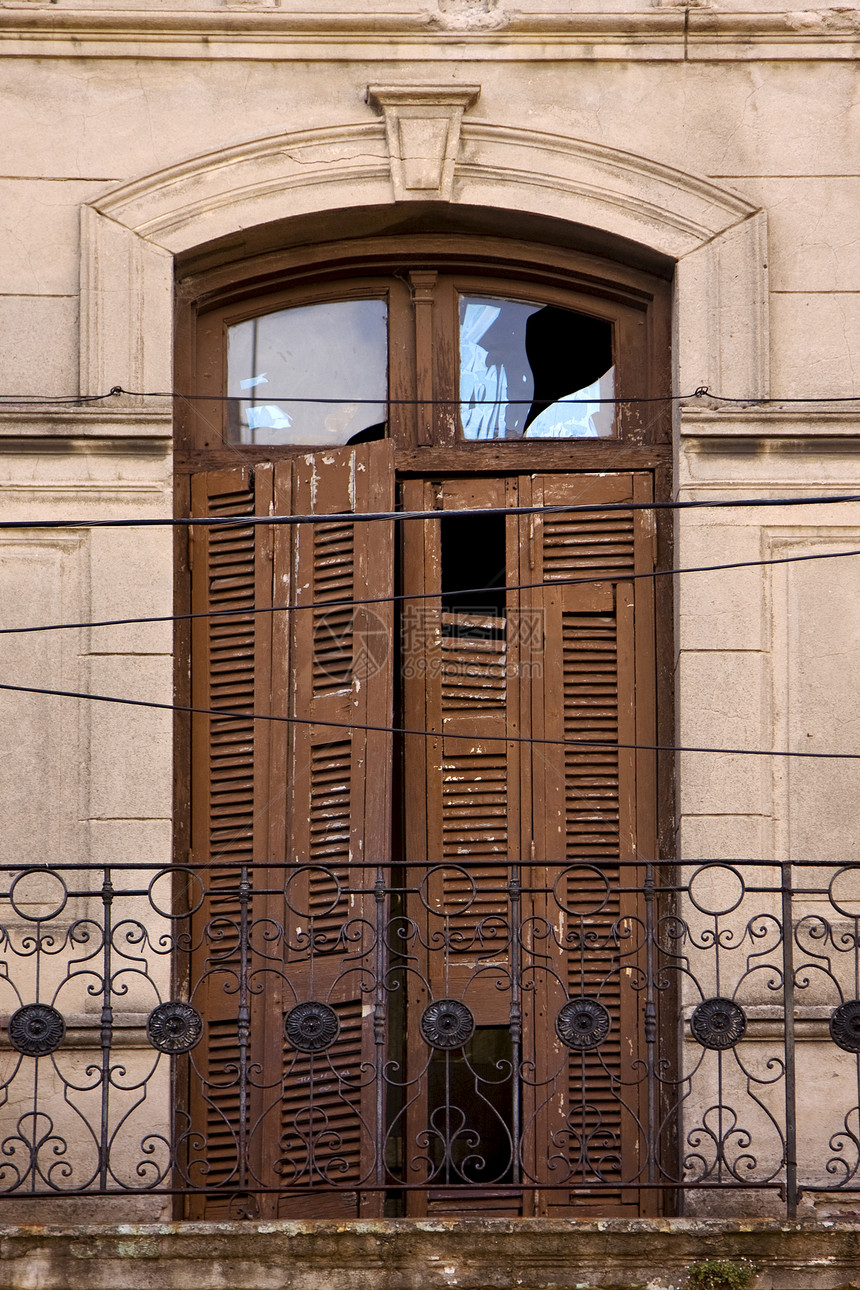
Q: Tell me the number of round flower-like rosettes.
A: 7